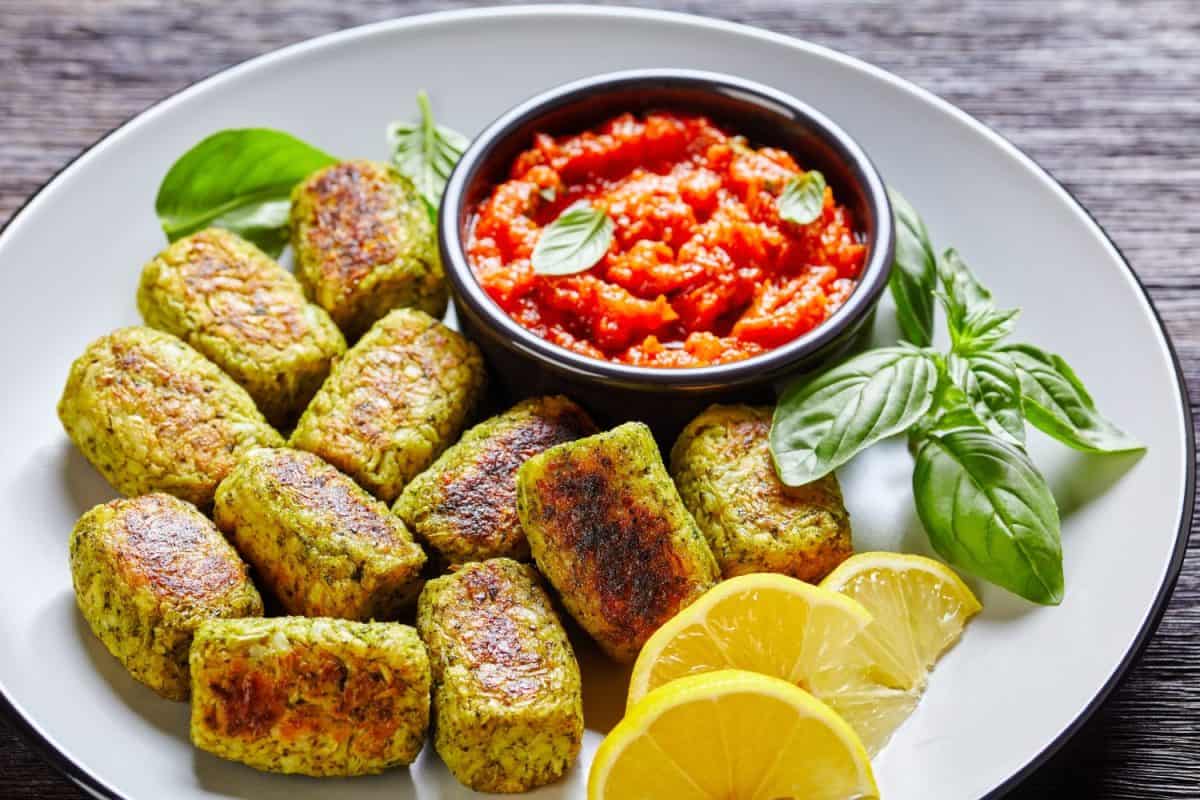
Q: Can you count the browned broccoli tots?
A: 11